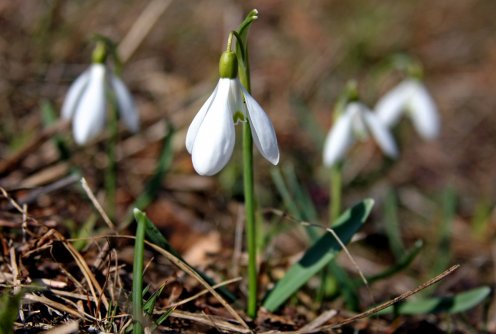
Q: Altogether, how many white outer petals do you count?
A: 10